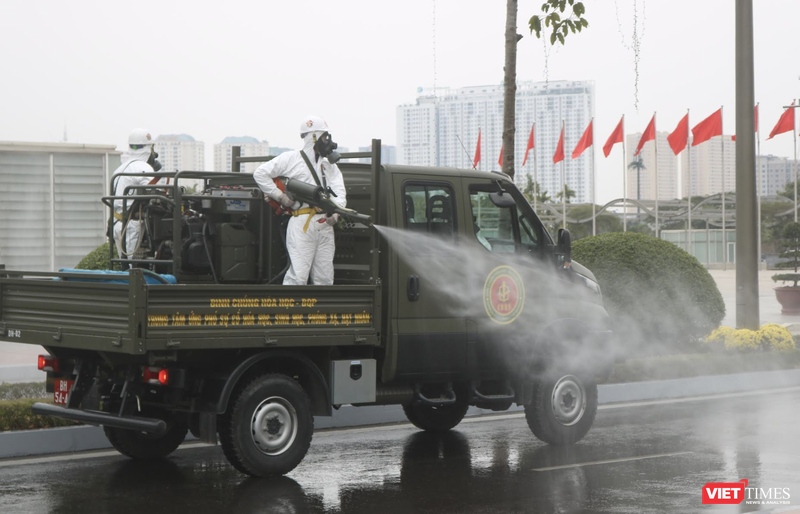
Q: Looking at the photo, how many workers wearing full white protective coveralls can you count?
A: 2